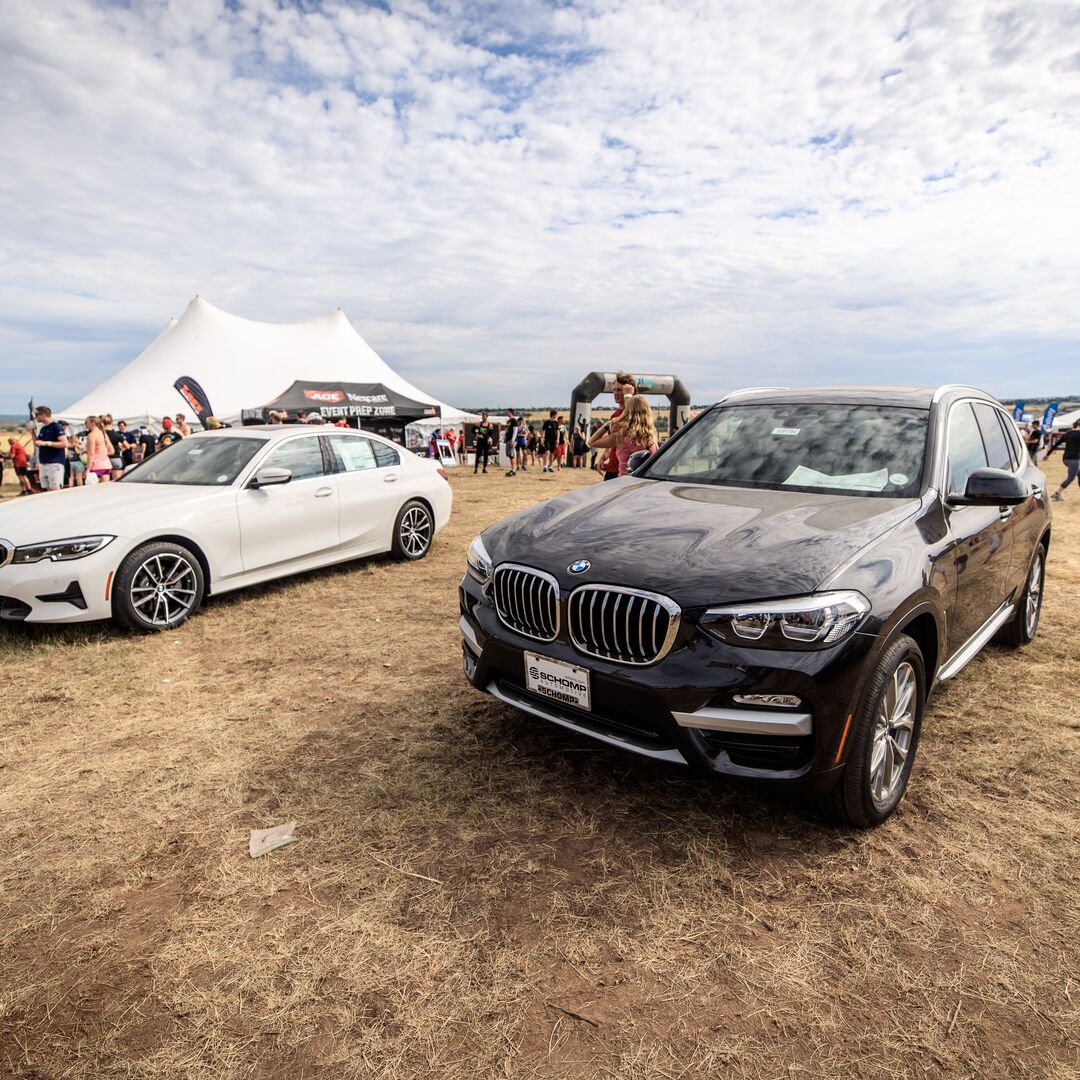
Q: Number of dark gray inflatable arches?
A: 1